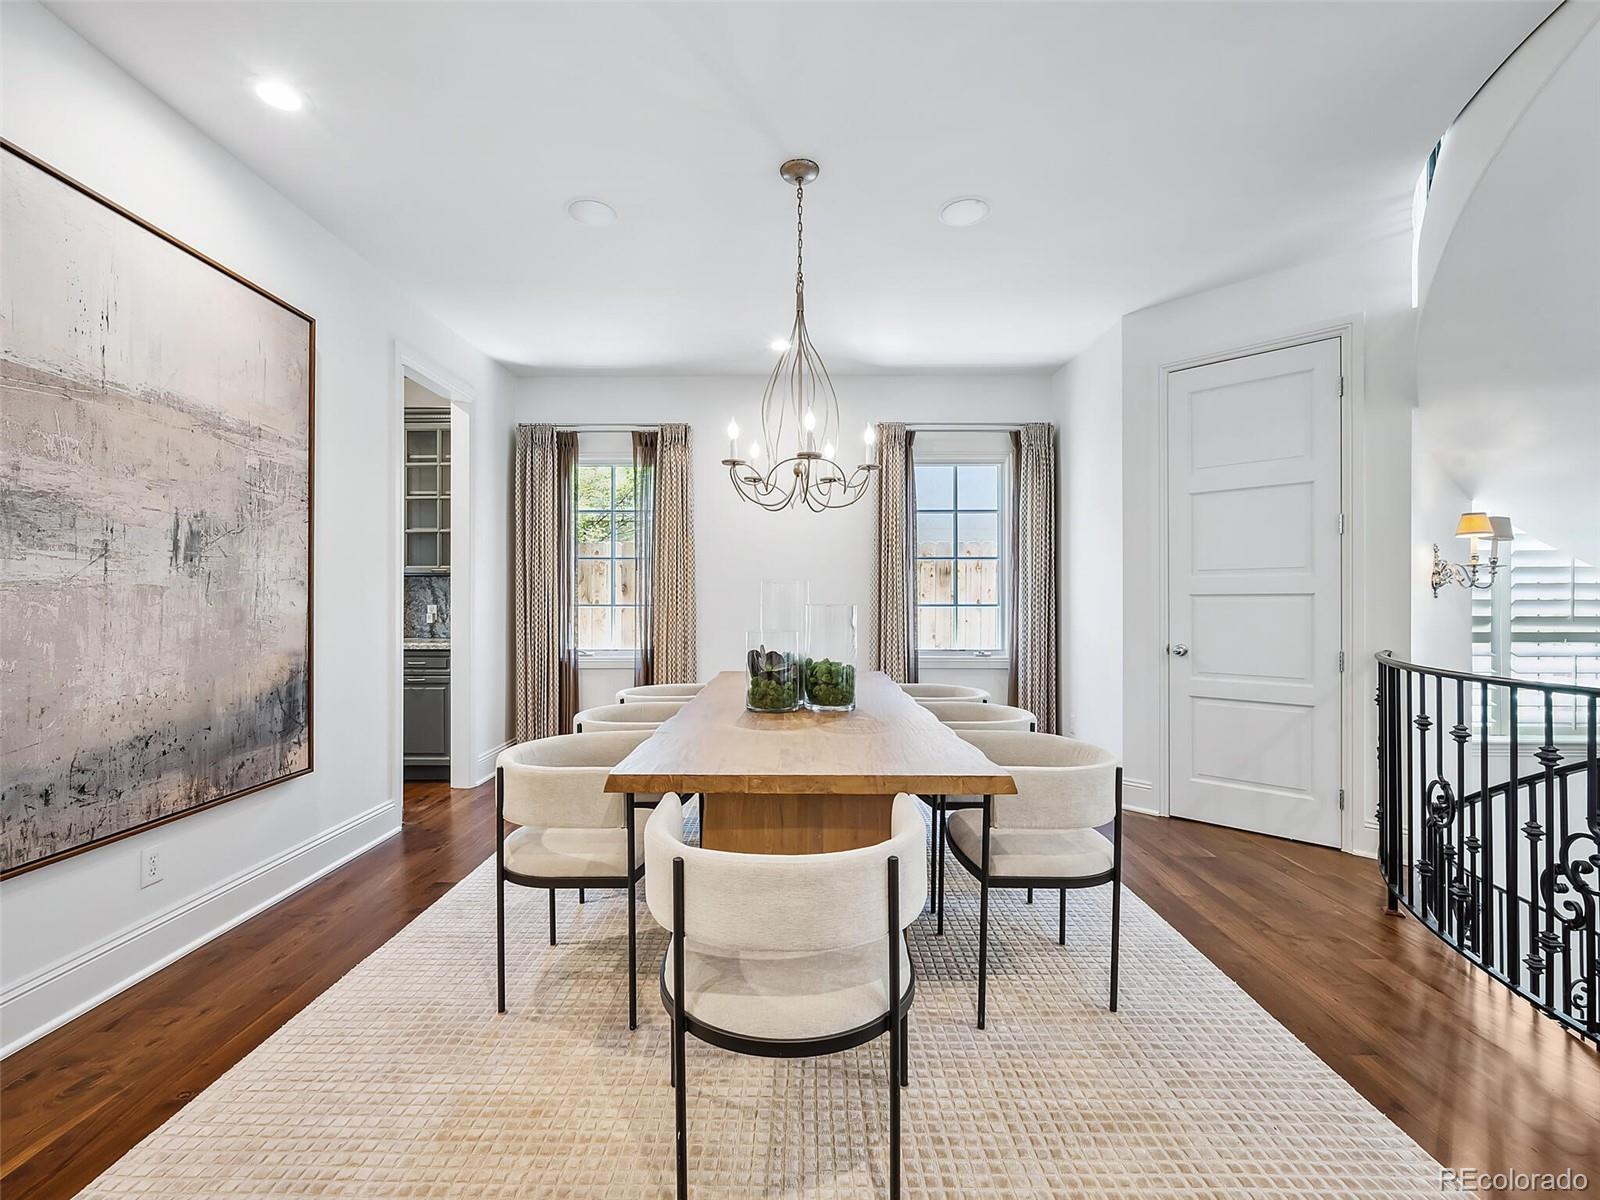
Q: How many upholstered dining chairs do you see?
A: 7